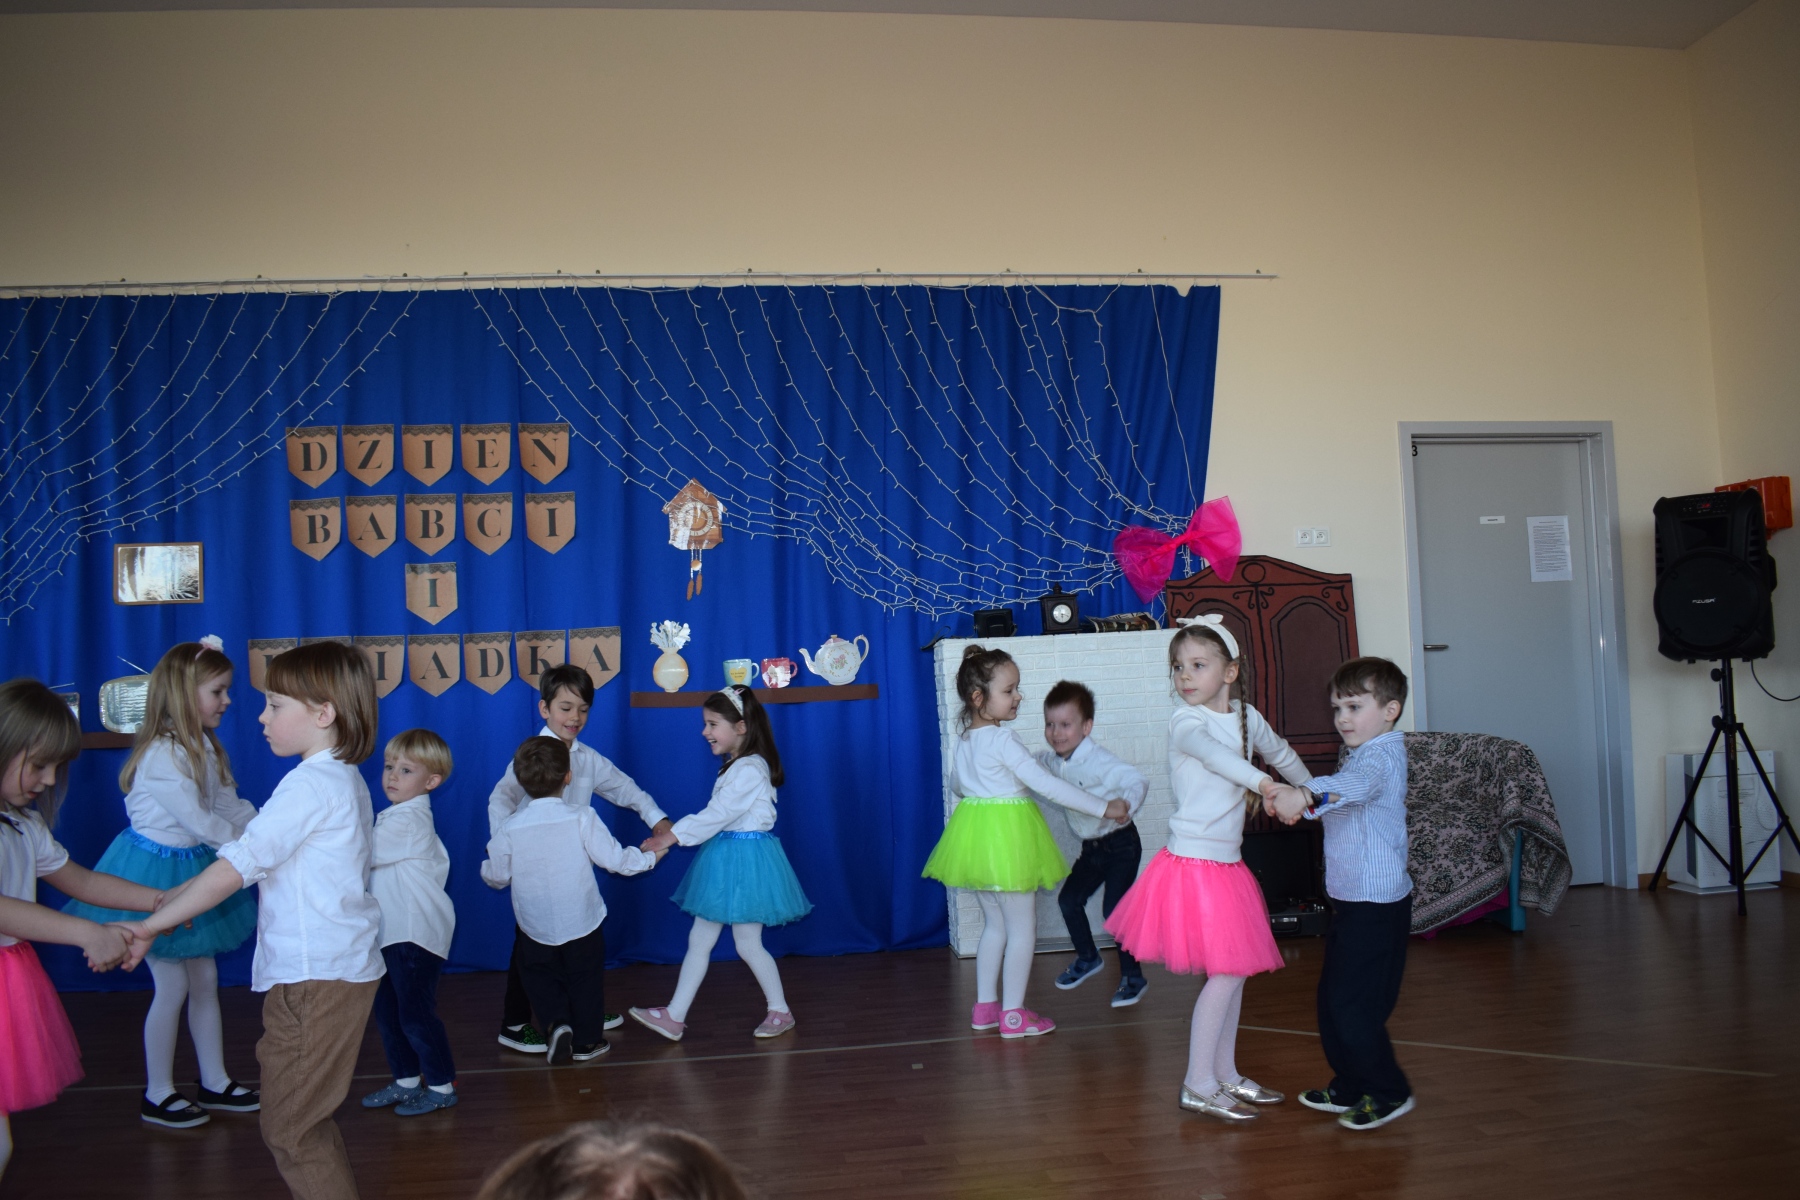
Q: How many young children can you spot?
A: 11